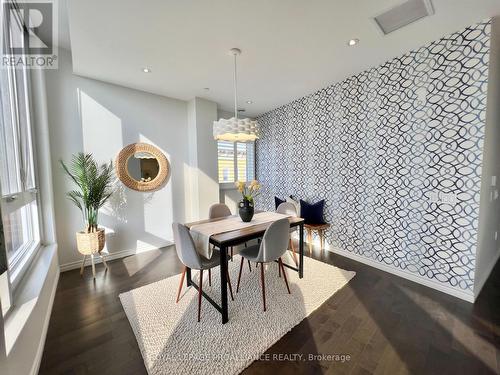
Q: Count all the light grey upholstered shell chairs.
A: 4